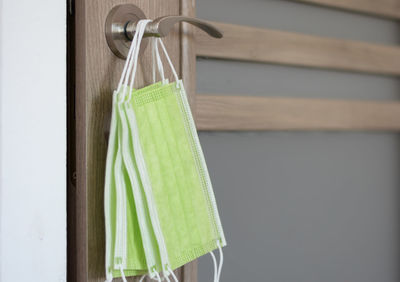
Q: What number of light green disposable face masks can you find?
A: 4